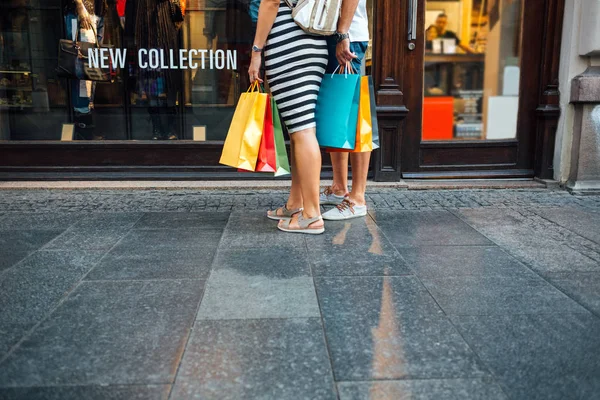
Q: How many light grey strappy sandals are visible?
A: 2